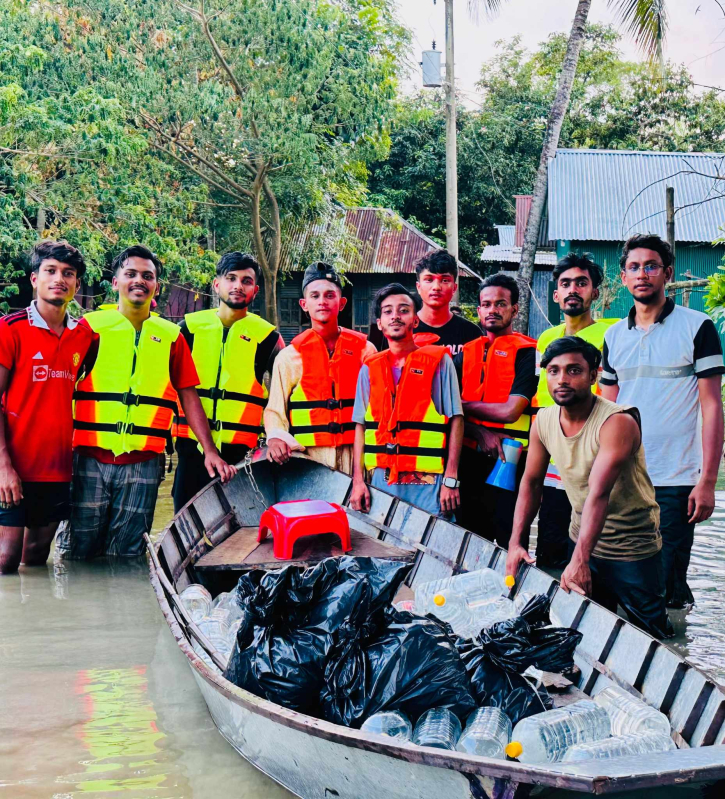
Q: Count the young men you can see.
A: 10